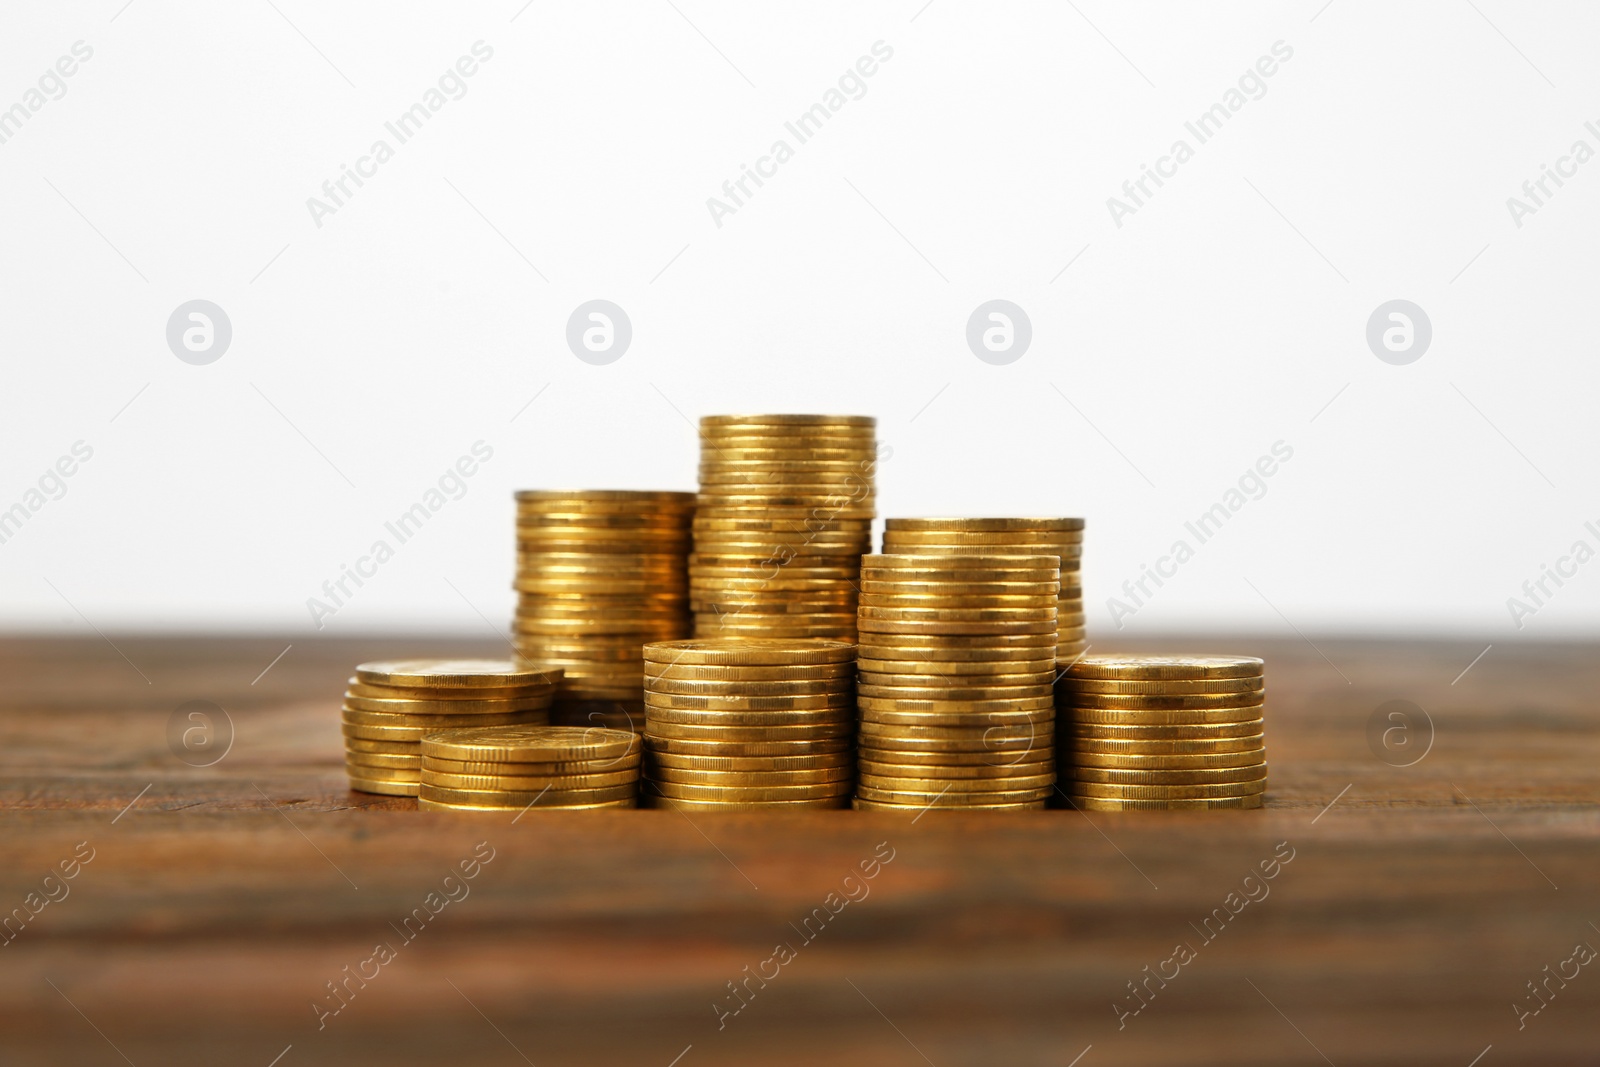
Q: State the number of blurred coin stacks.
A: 3